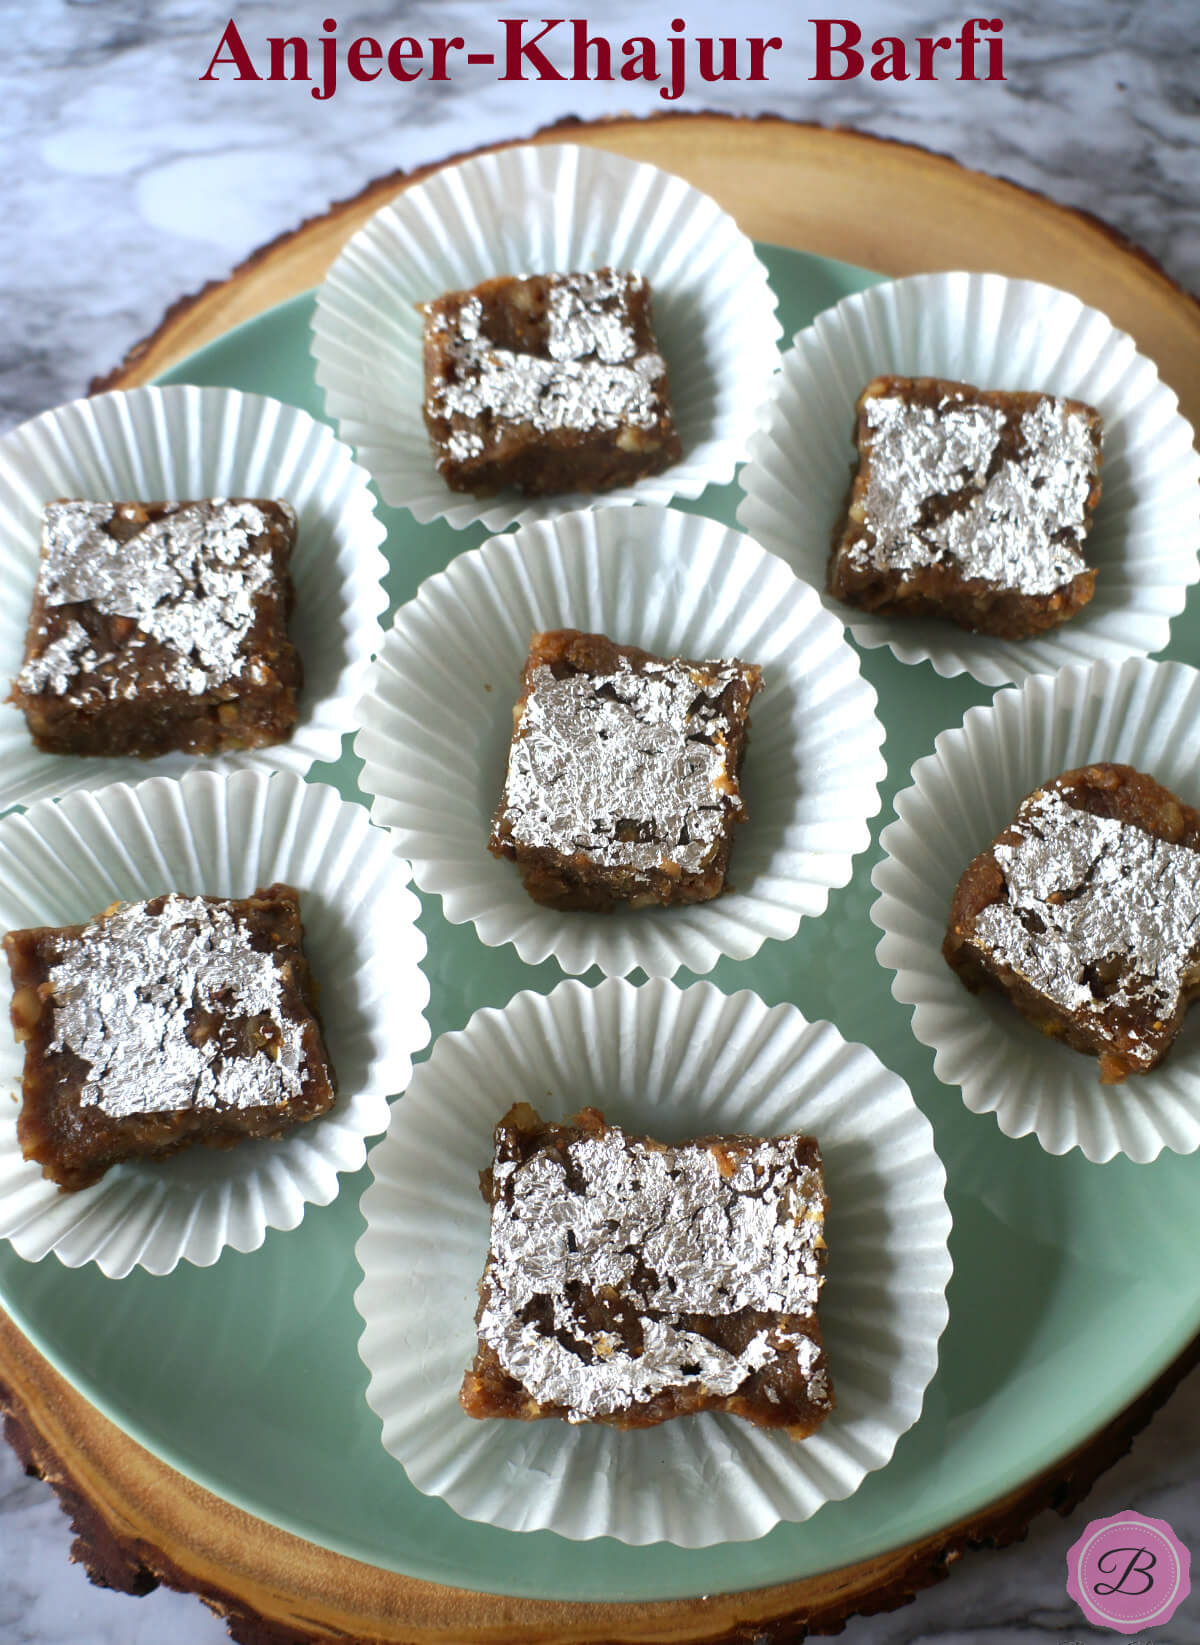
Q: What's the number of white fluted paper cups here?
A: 7